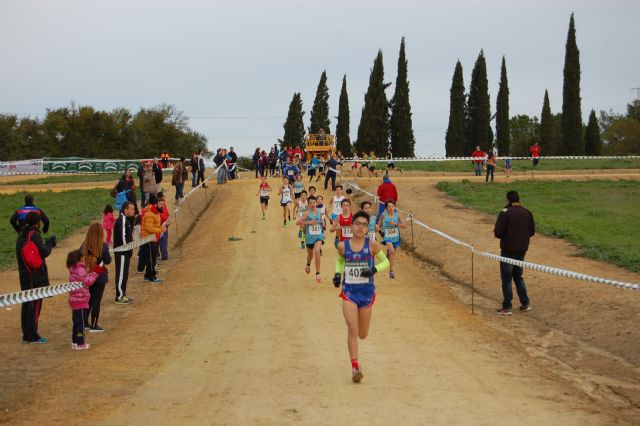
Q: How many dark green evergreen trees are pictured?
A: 11